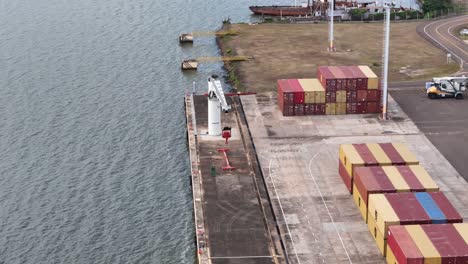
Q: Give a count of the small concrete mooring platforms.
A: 2